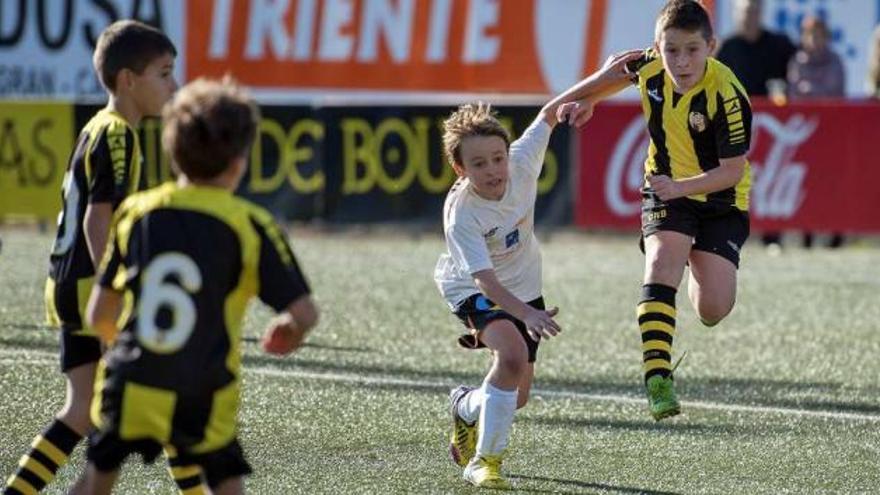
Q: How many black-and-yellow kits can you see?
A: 3